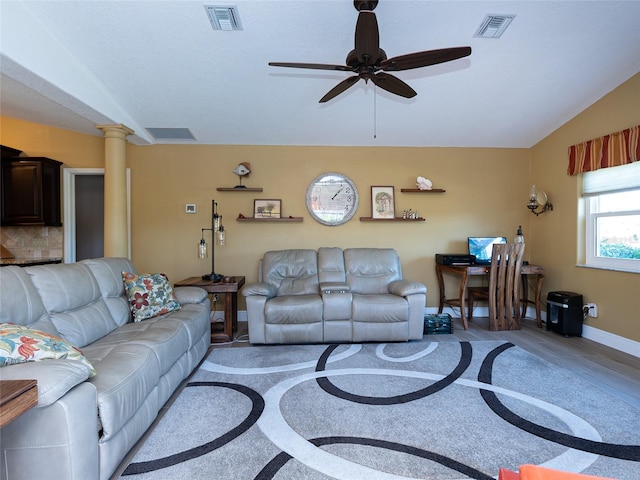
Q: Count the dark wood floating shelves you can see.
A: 4